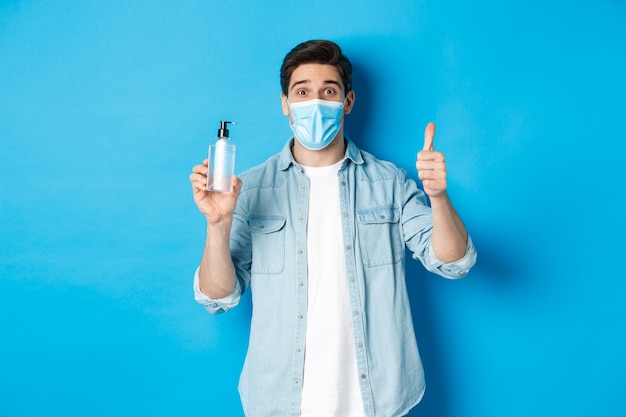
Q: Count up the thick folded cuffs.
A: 2